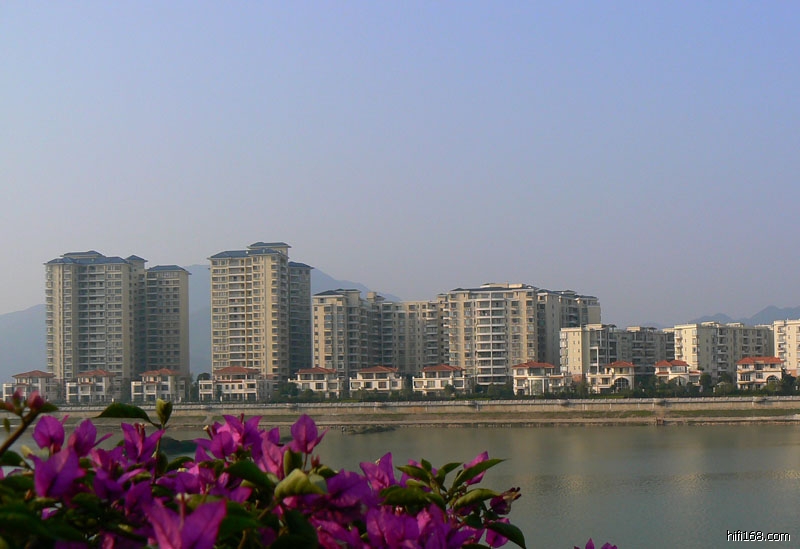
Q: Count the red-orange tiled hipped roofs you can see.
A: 11